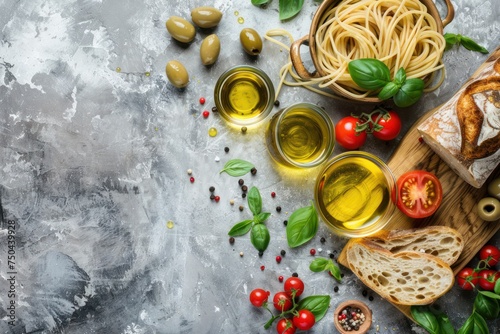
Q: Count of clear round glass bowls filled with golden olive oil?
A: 3